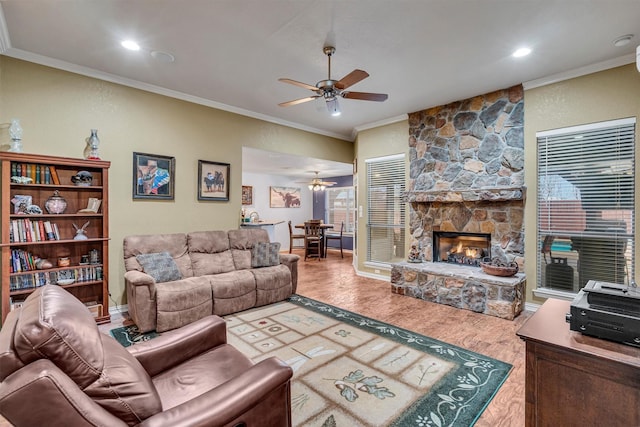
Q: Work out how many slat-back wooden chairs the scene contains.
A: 4